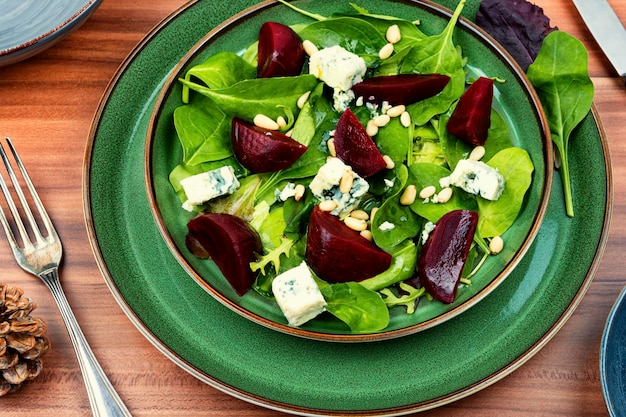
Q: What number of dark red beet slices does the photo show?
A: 8